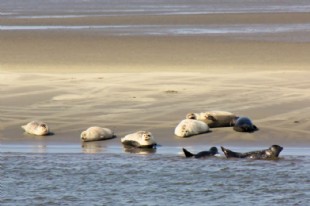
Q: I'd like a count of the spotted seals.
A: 8